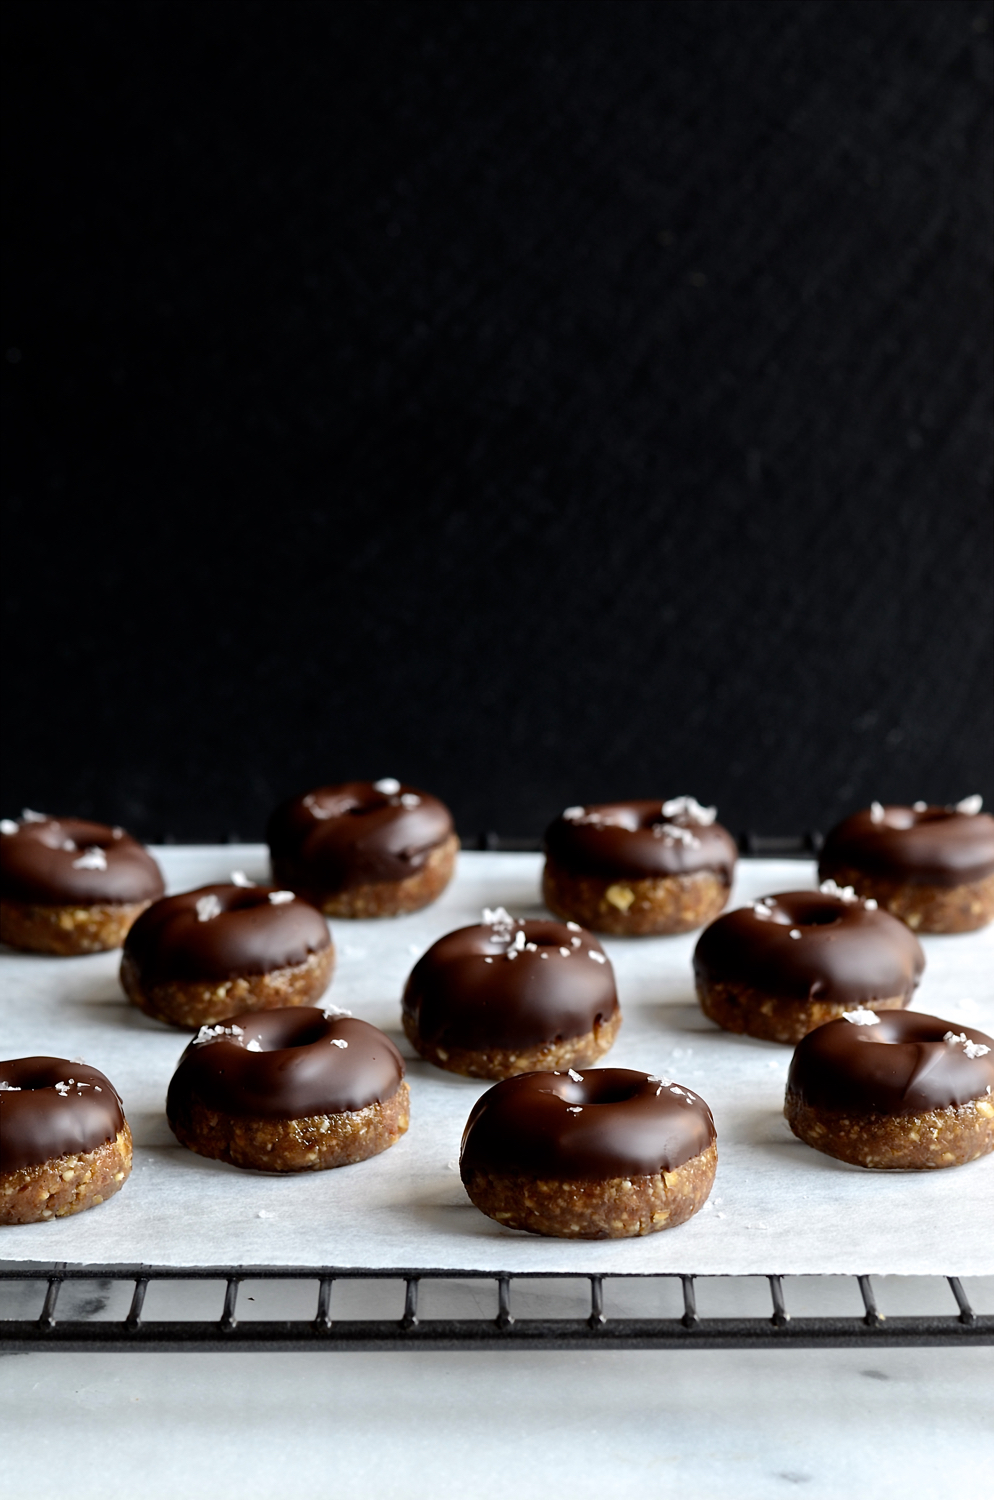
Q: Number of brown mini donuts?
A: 11